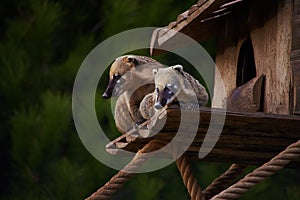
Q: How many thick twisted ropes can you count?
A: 4